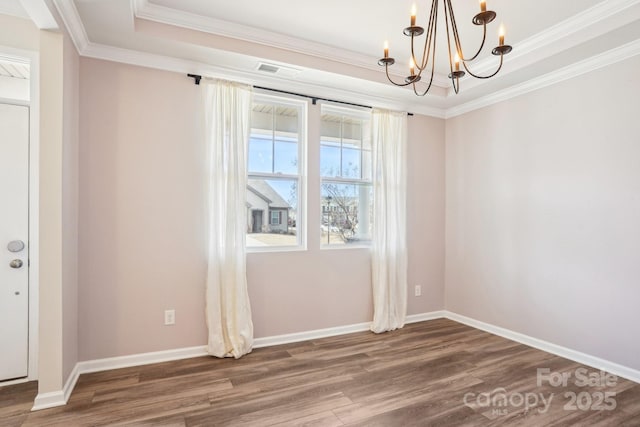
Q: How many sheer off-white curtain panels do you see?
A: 2